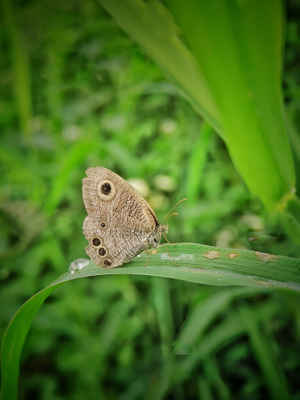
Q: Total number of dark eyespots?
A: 5